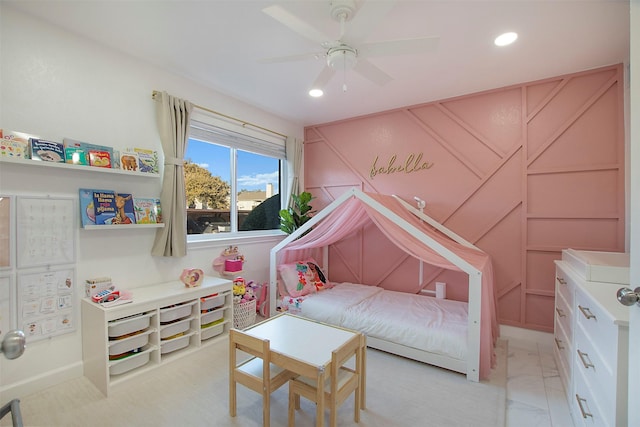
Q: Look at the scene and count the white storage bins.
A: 9